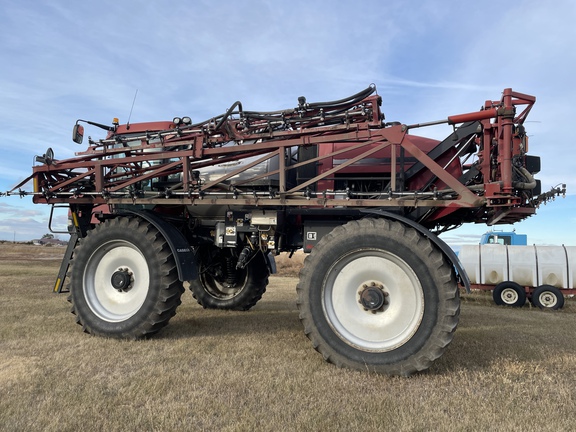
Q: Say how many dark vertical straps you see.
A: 4